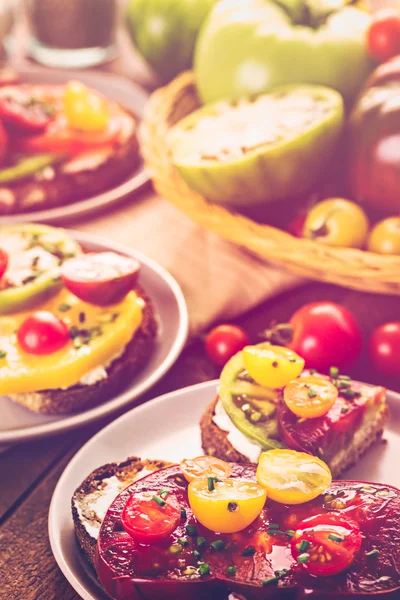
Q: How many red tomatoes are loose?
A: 3